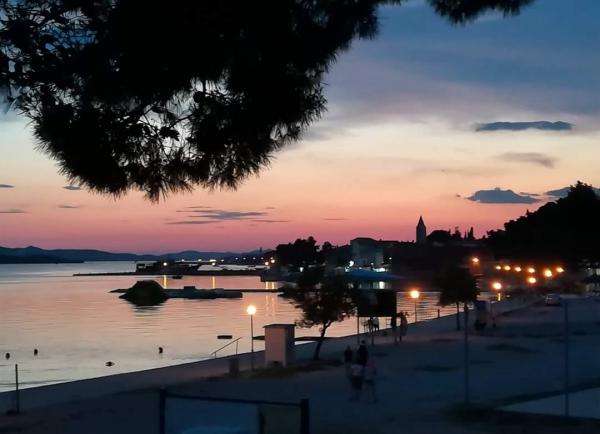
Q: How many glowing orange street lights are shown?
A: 11